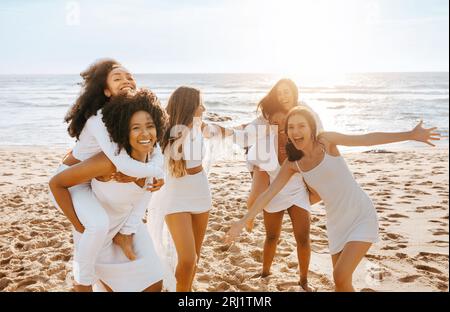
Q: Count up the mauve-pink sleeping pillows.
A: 0